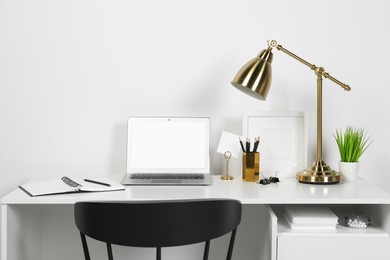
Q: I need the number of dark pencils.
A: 6